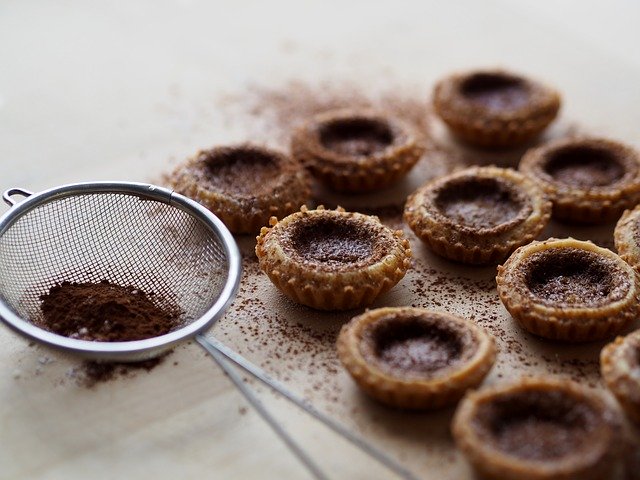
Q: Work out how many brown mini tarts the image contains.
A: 11